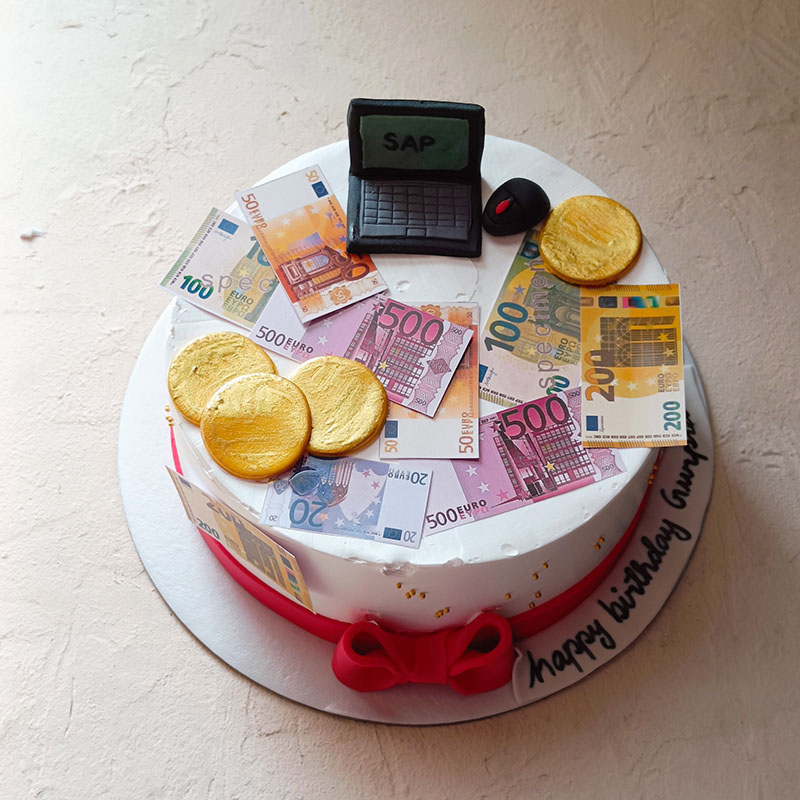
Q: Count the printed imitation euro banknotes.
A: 9